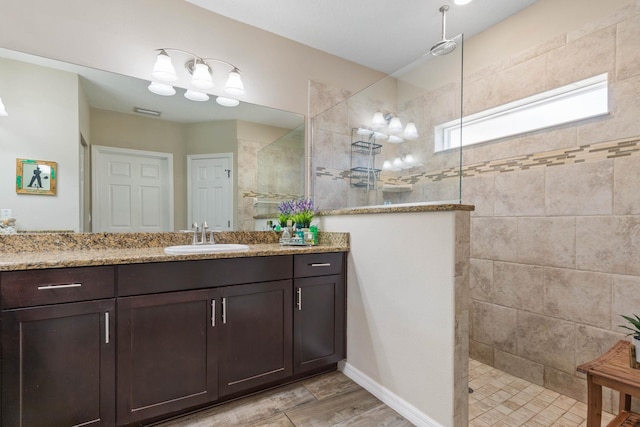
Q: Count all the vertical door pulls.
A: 4